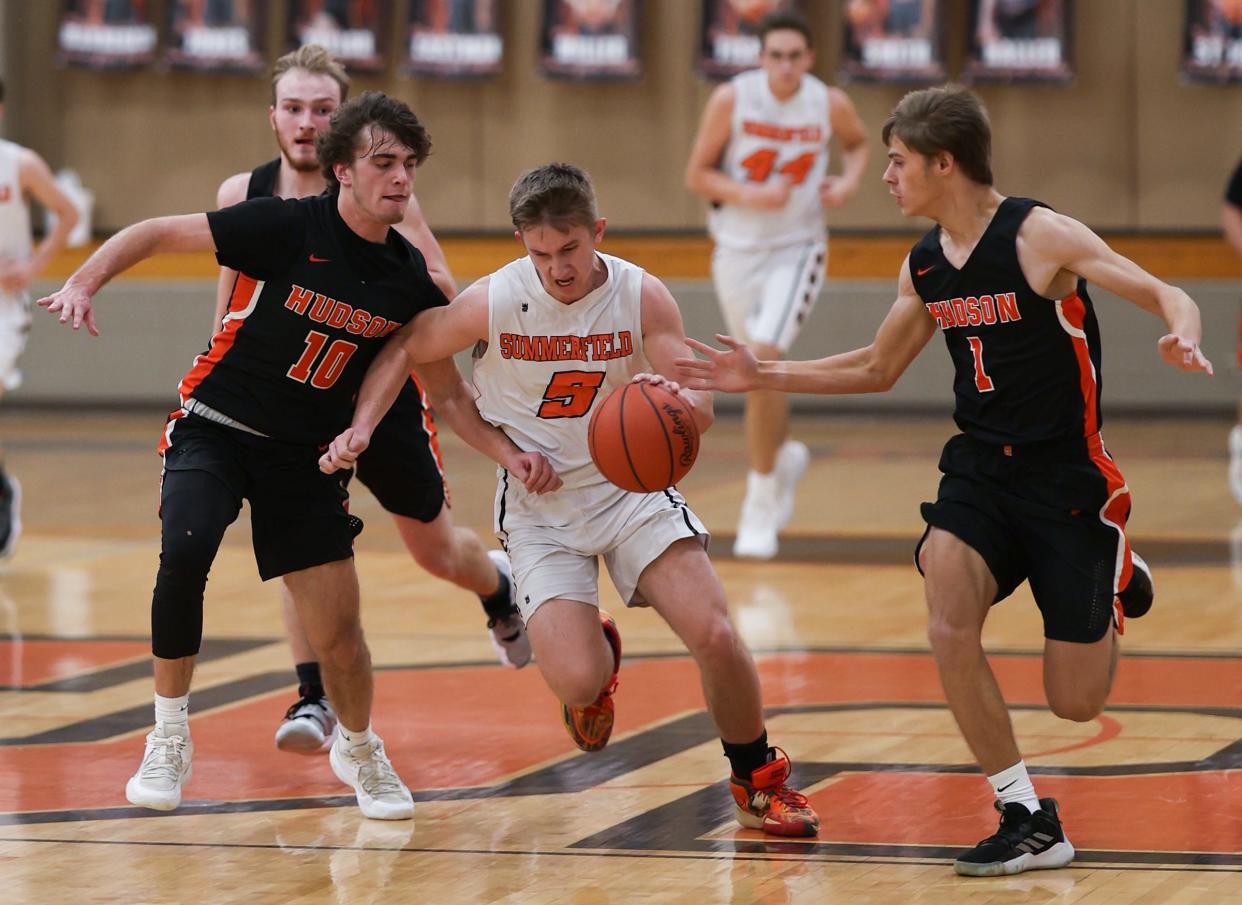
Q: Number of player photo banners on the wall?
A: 9